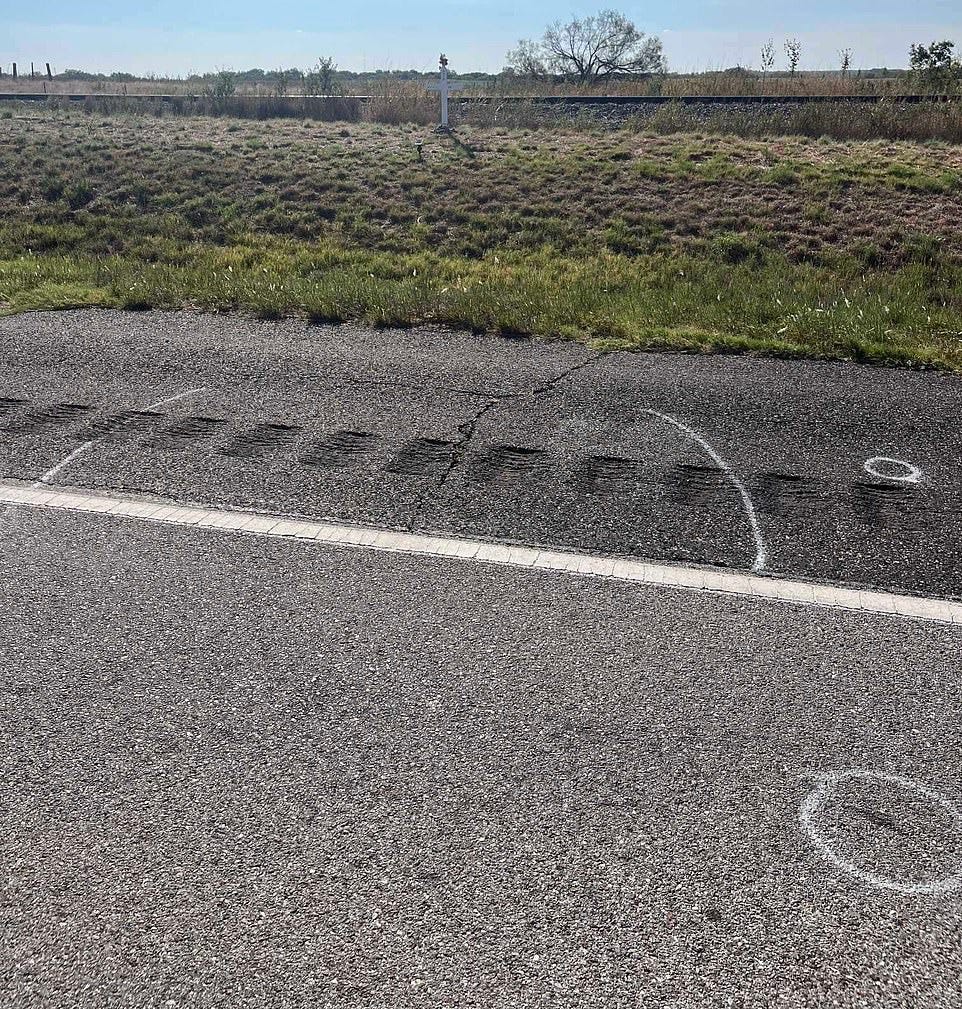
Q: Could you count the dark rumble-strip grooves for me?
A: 12